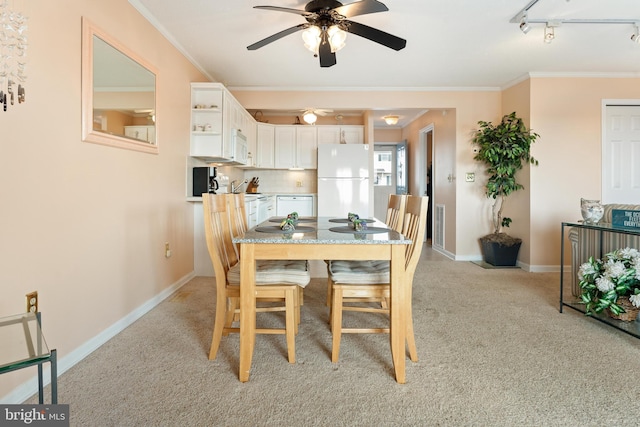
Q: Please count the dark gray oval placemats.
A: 4